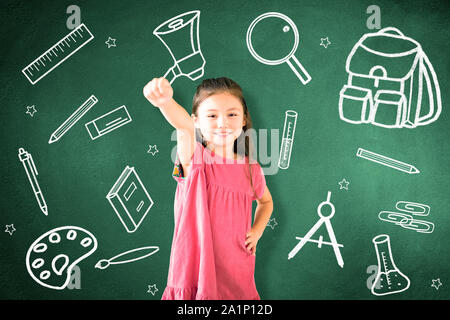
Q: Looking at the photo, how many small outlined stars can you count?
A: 9